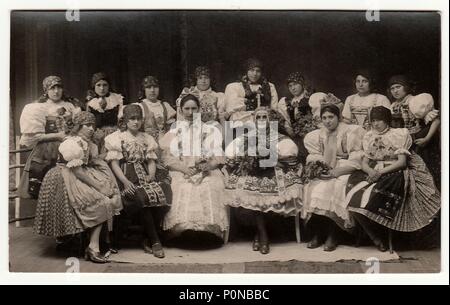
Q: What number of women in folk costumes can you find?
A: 14